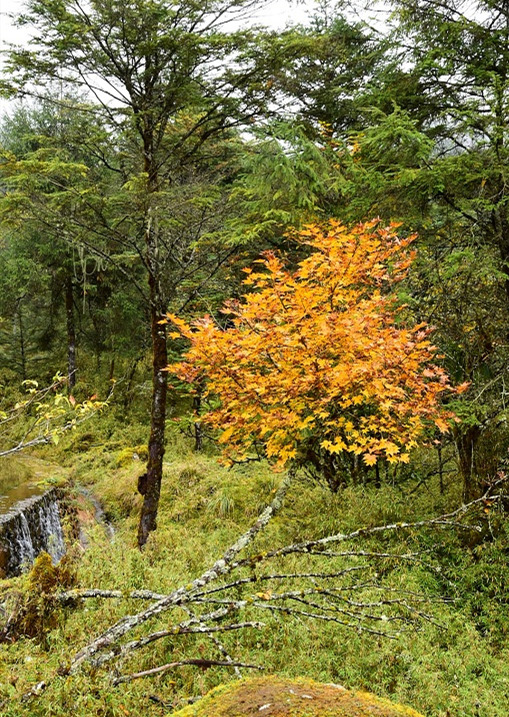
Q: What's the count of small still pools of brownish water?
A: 1